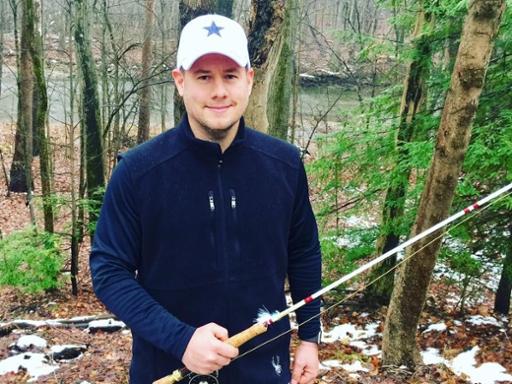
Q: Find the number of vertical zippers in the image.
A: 3